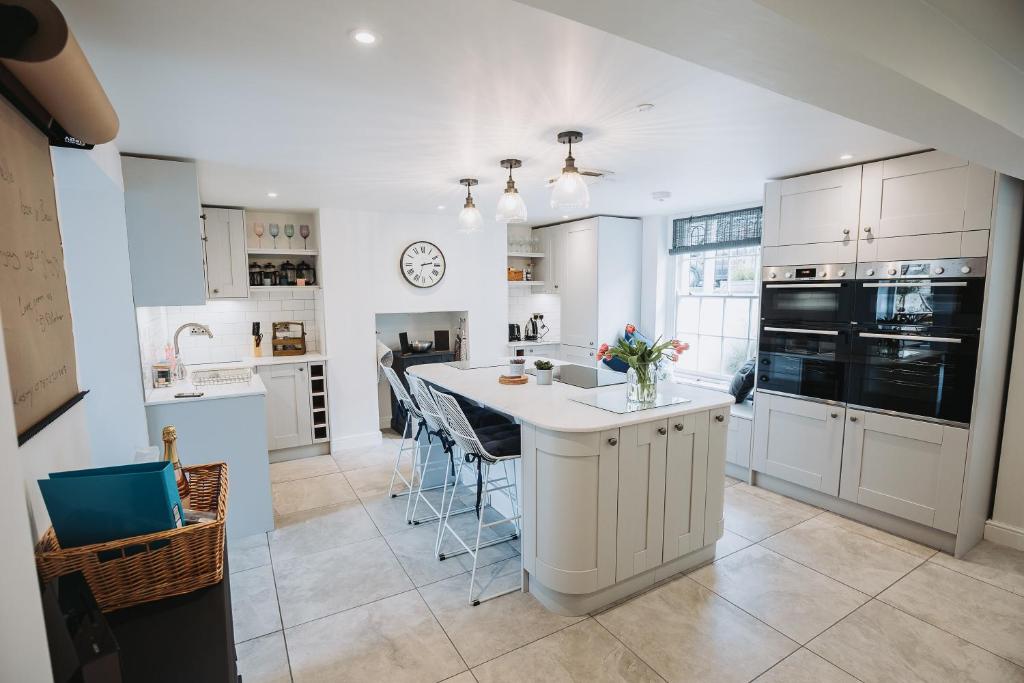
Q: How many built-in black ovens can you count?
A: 4